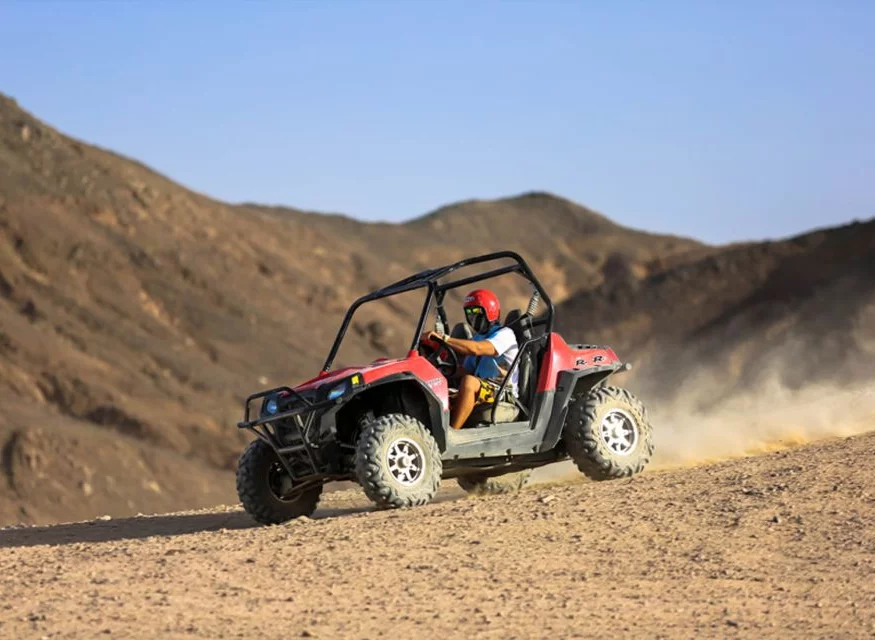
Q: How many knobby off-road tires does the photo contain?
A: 4